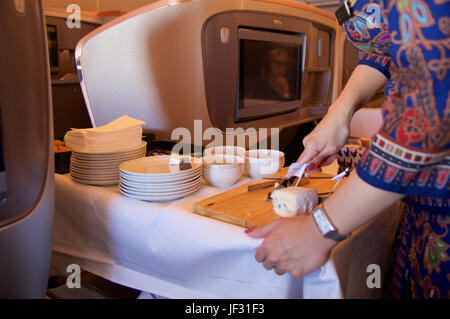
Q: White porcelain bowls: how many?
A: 3